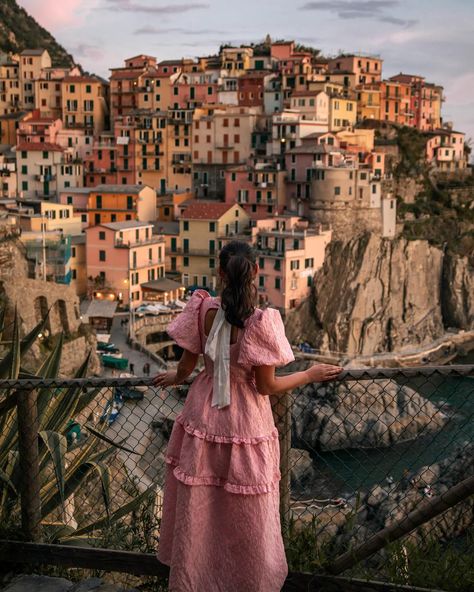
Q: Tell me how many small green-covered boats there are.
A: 2